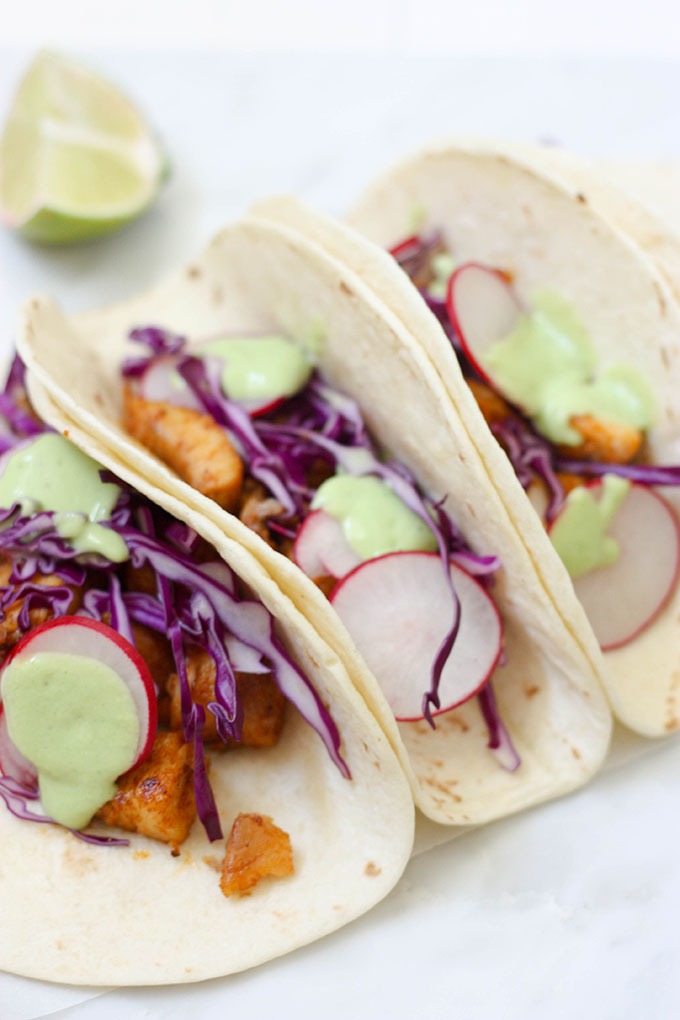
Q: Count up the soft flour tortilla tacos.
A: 3